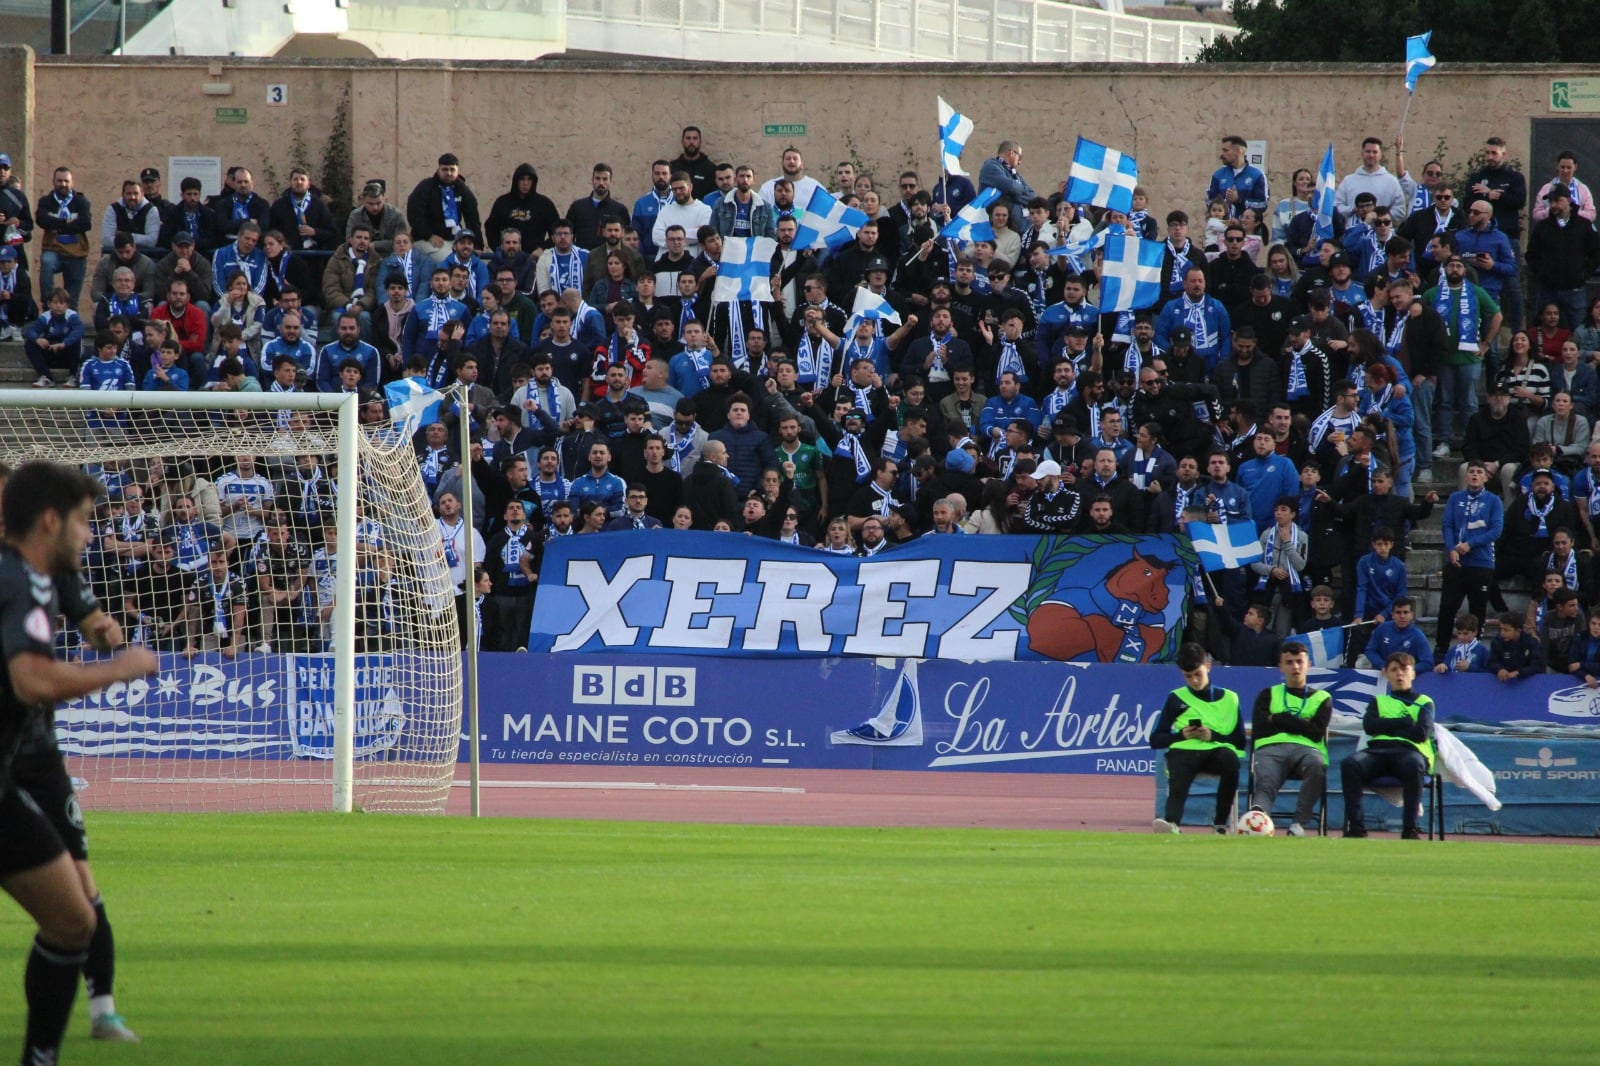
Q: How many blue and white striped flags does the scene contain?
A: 13